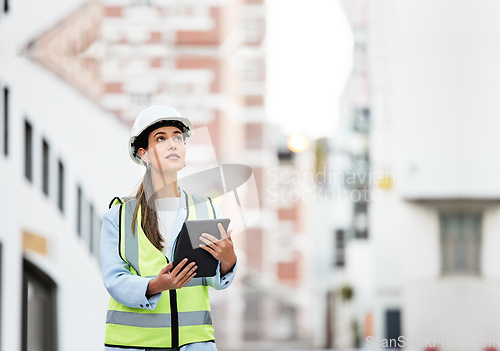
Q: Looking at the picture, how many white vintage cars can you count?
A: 0